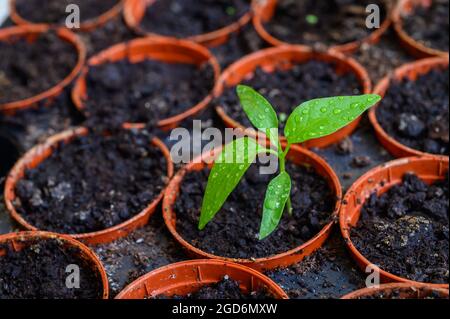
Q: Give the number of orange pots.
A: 14